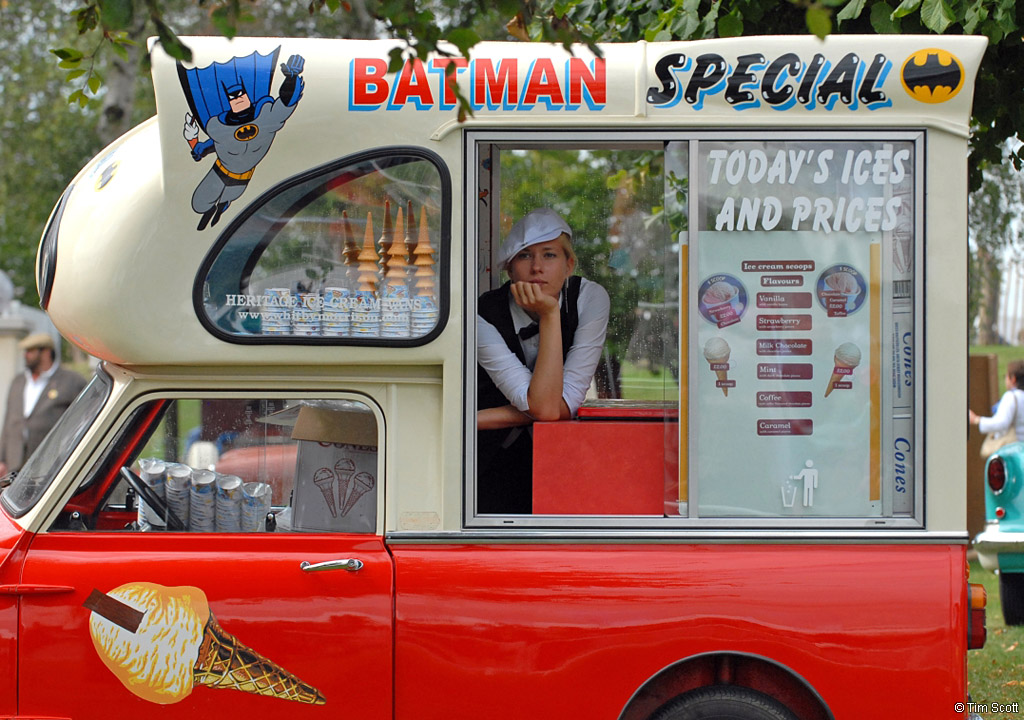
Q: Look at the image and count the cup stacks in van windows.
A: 11